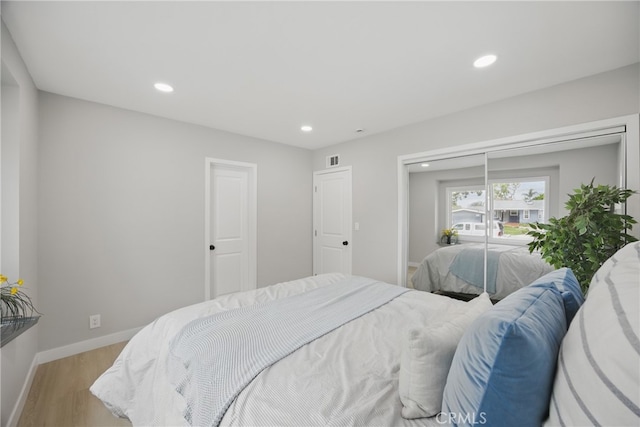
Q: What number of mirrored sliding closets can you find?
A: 1